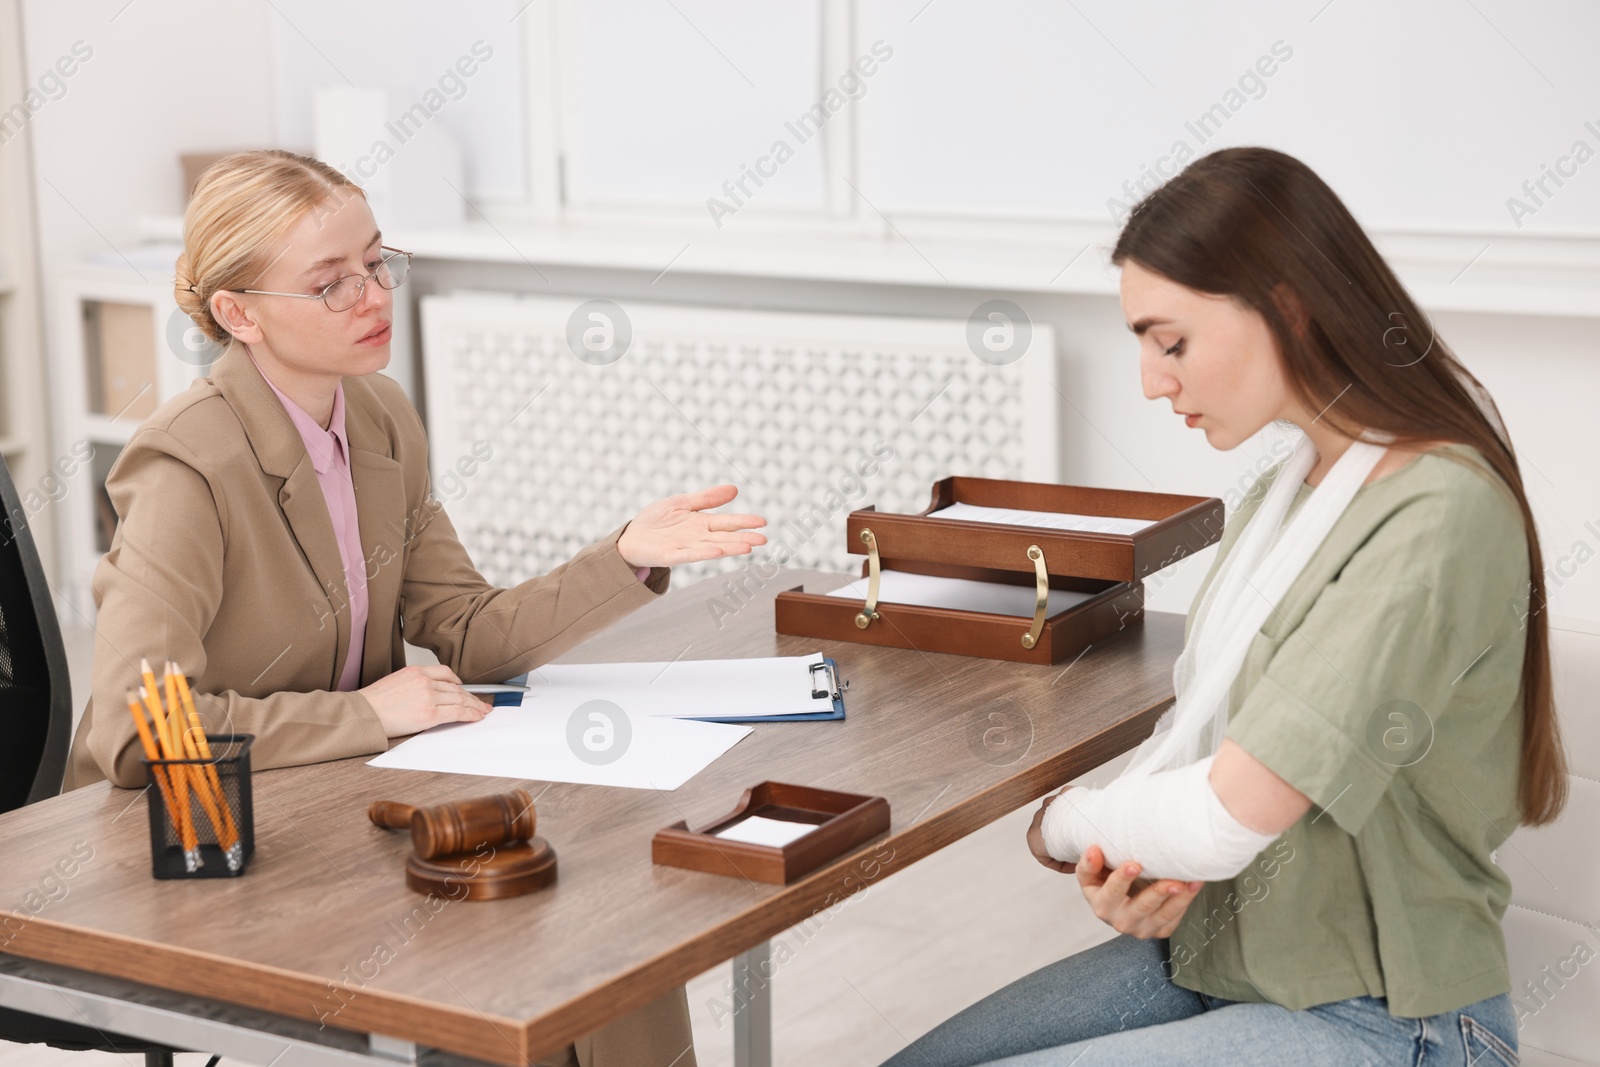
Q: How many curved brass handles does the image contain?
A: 2